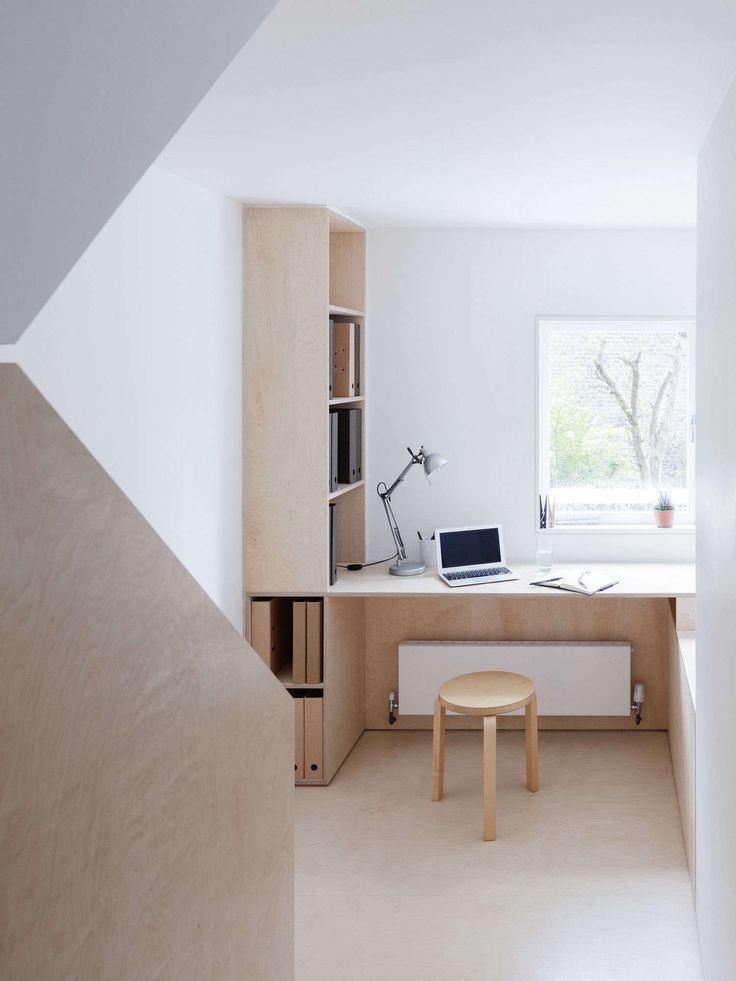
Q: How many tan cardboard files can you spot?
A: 6